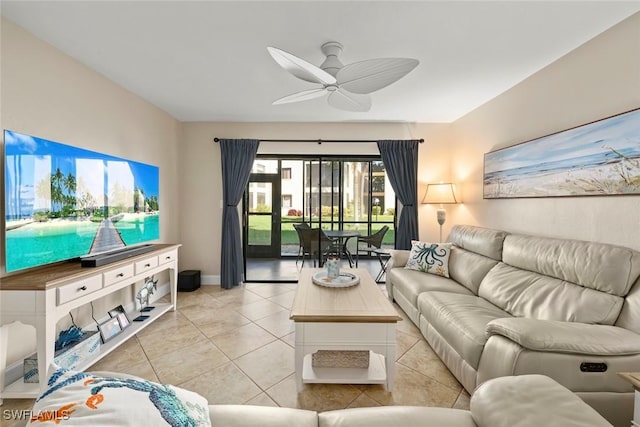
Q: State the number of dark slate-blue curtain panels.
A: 2